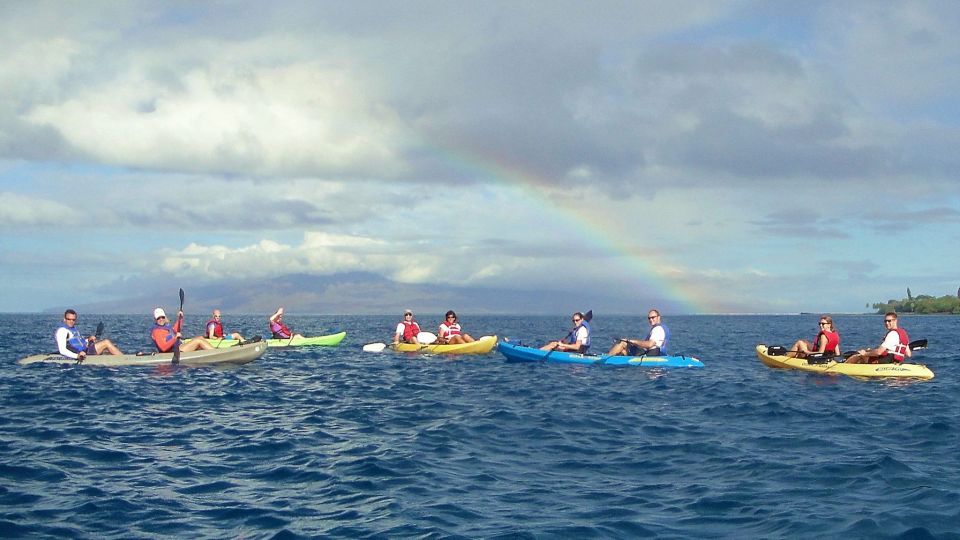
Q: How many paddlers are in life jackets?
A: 10